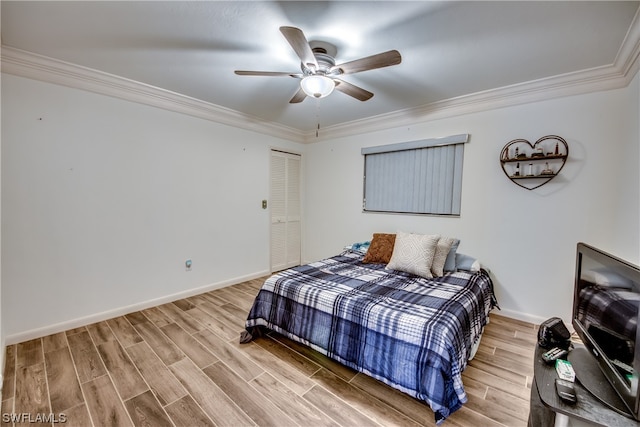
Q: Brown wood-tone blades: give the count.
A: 5